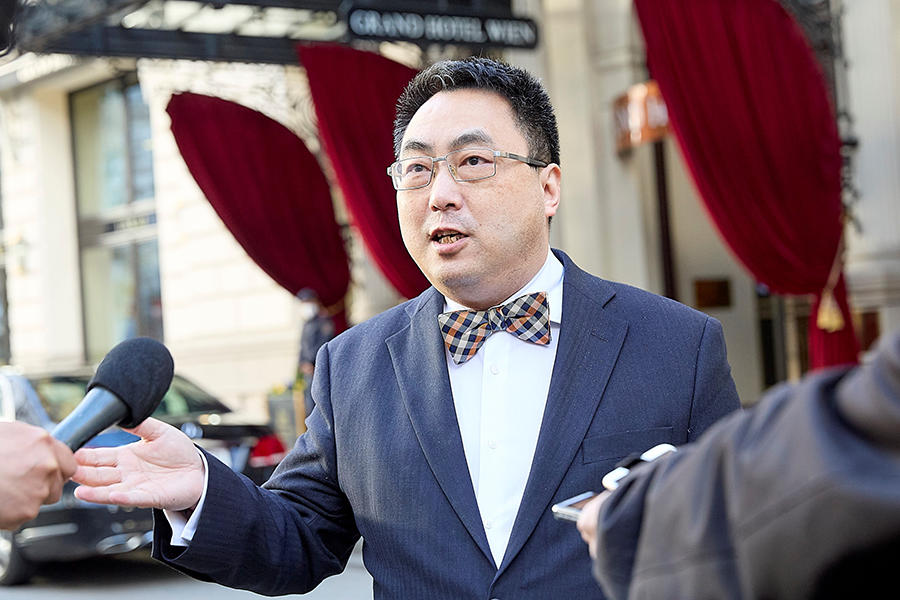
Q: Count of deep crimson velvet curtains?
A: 3